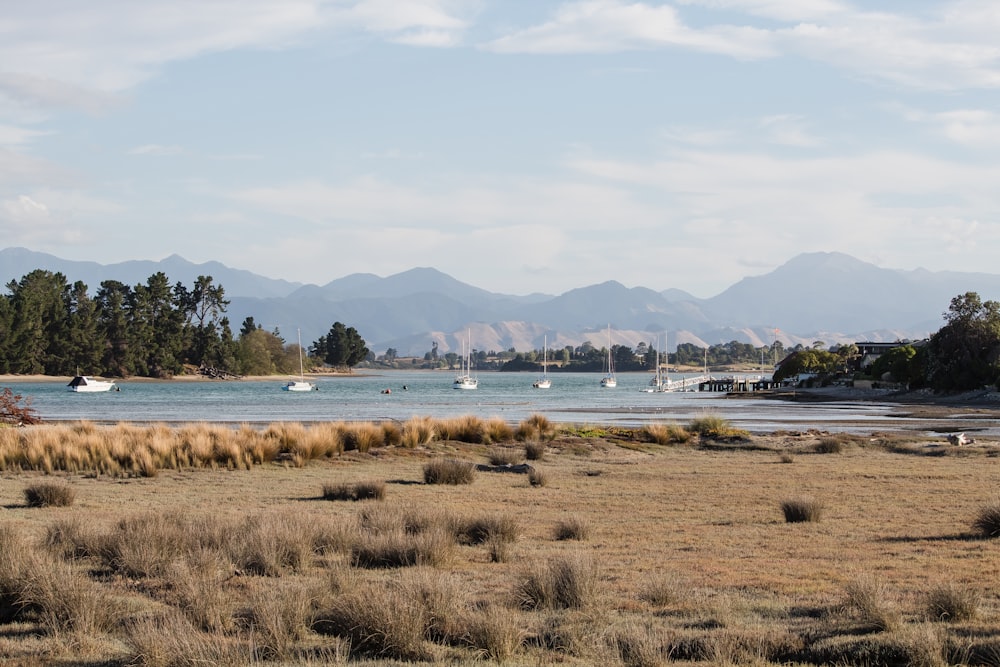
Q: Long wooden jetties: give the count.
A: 1